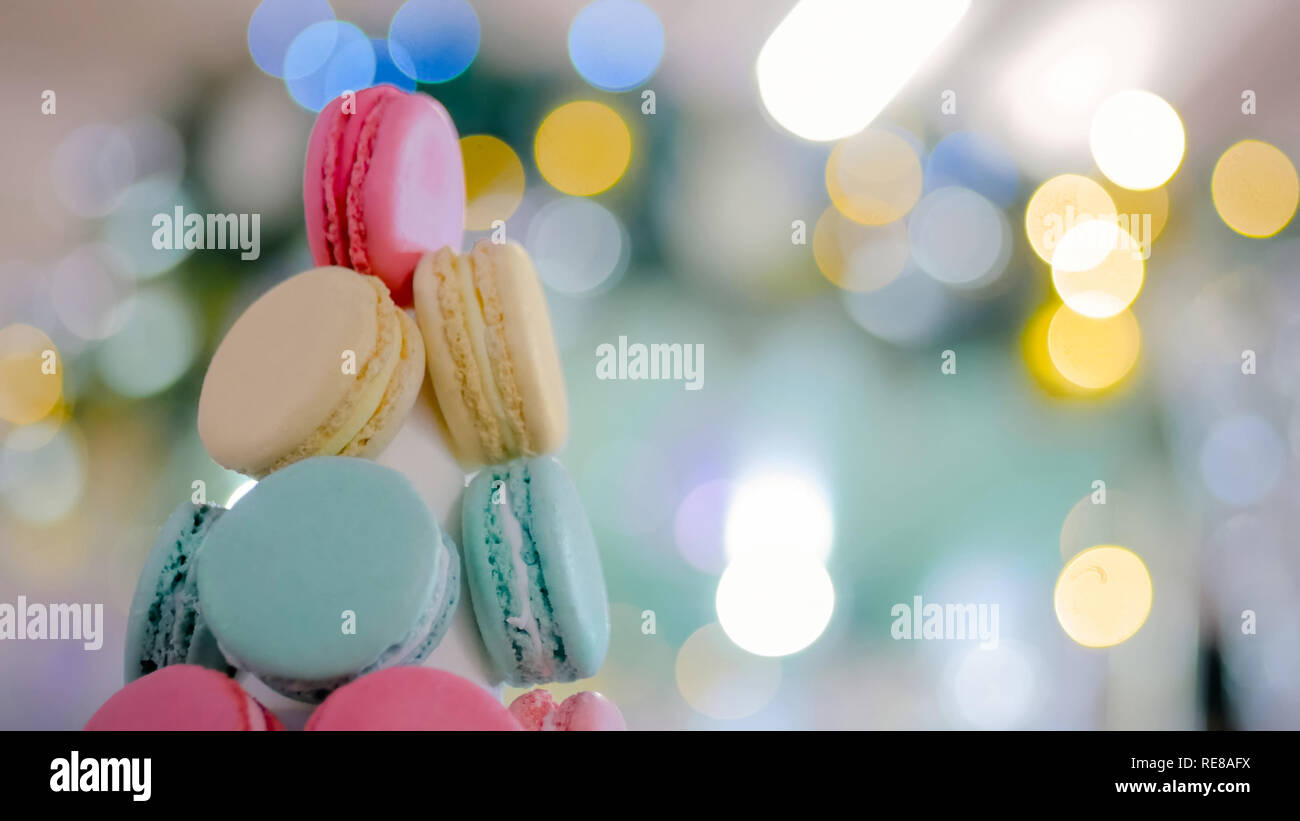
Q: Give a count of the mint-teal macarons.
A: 3